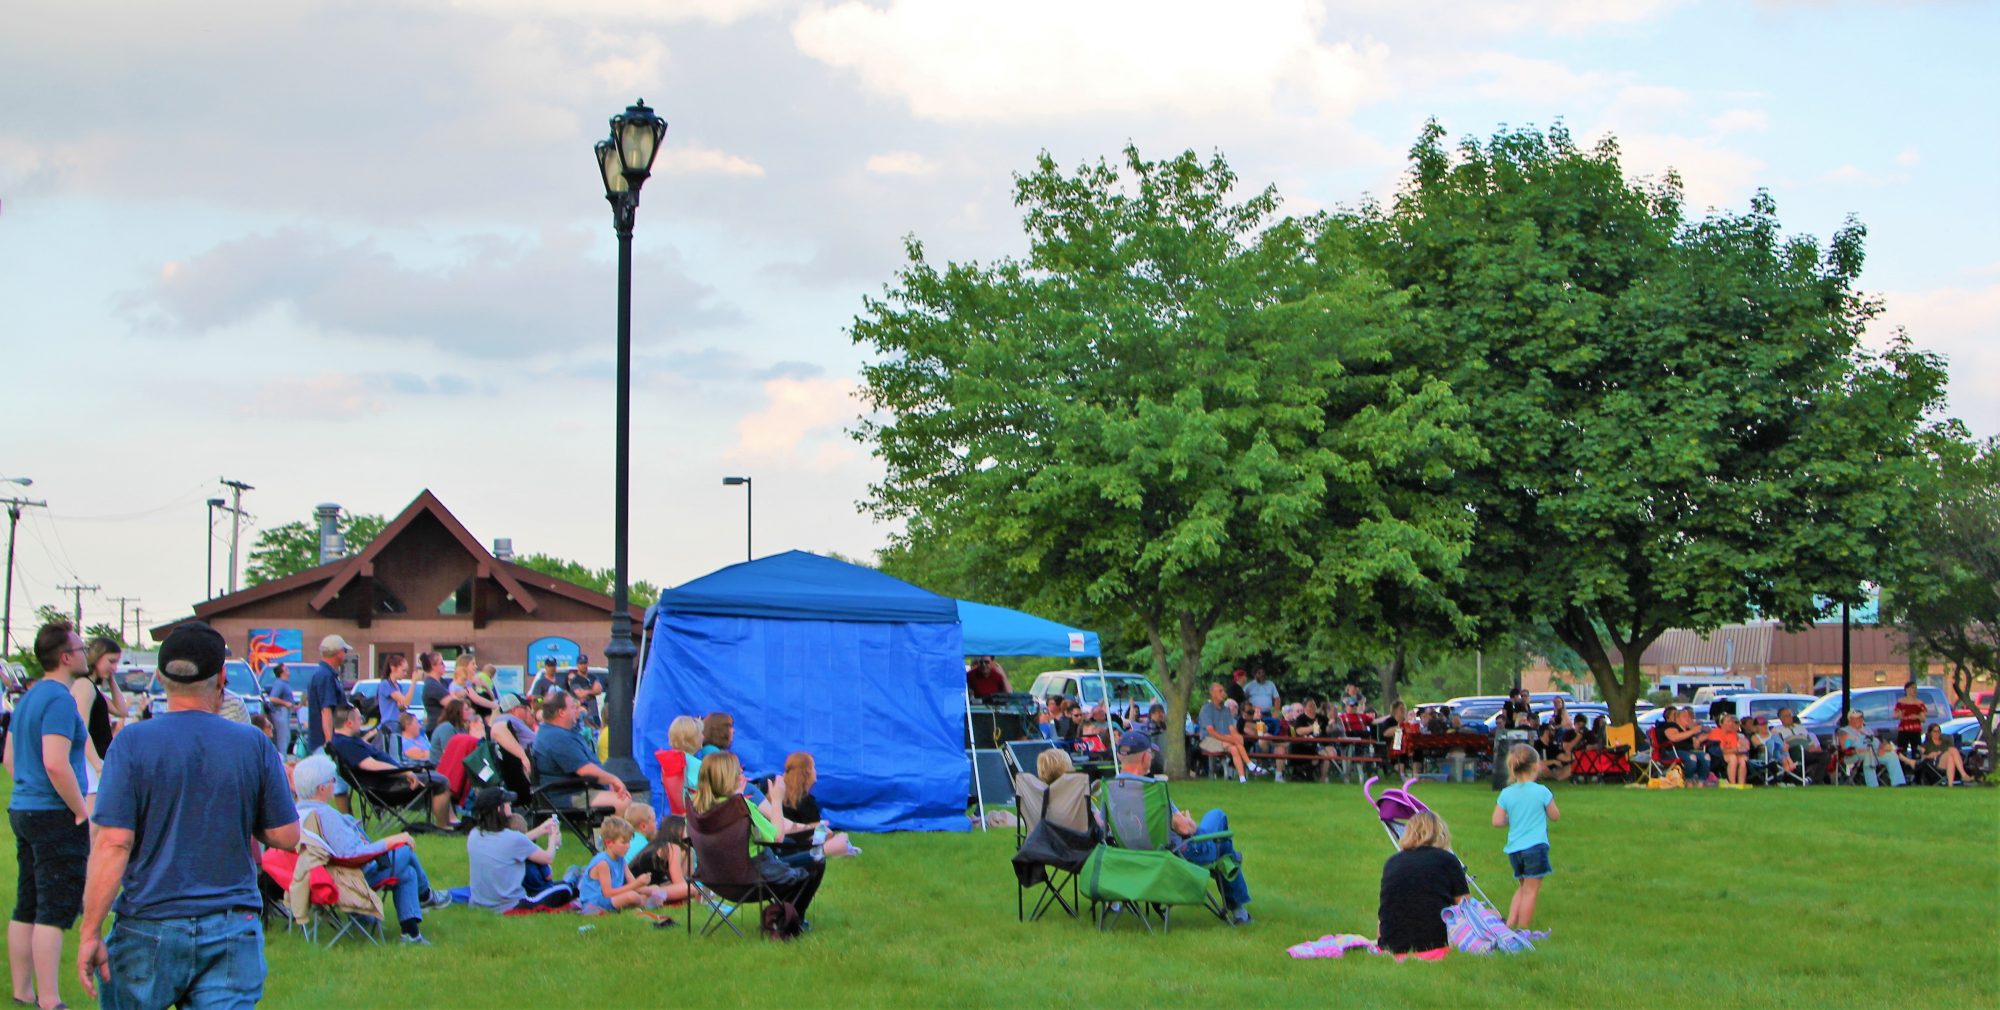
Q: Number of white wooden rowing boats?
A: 0